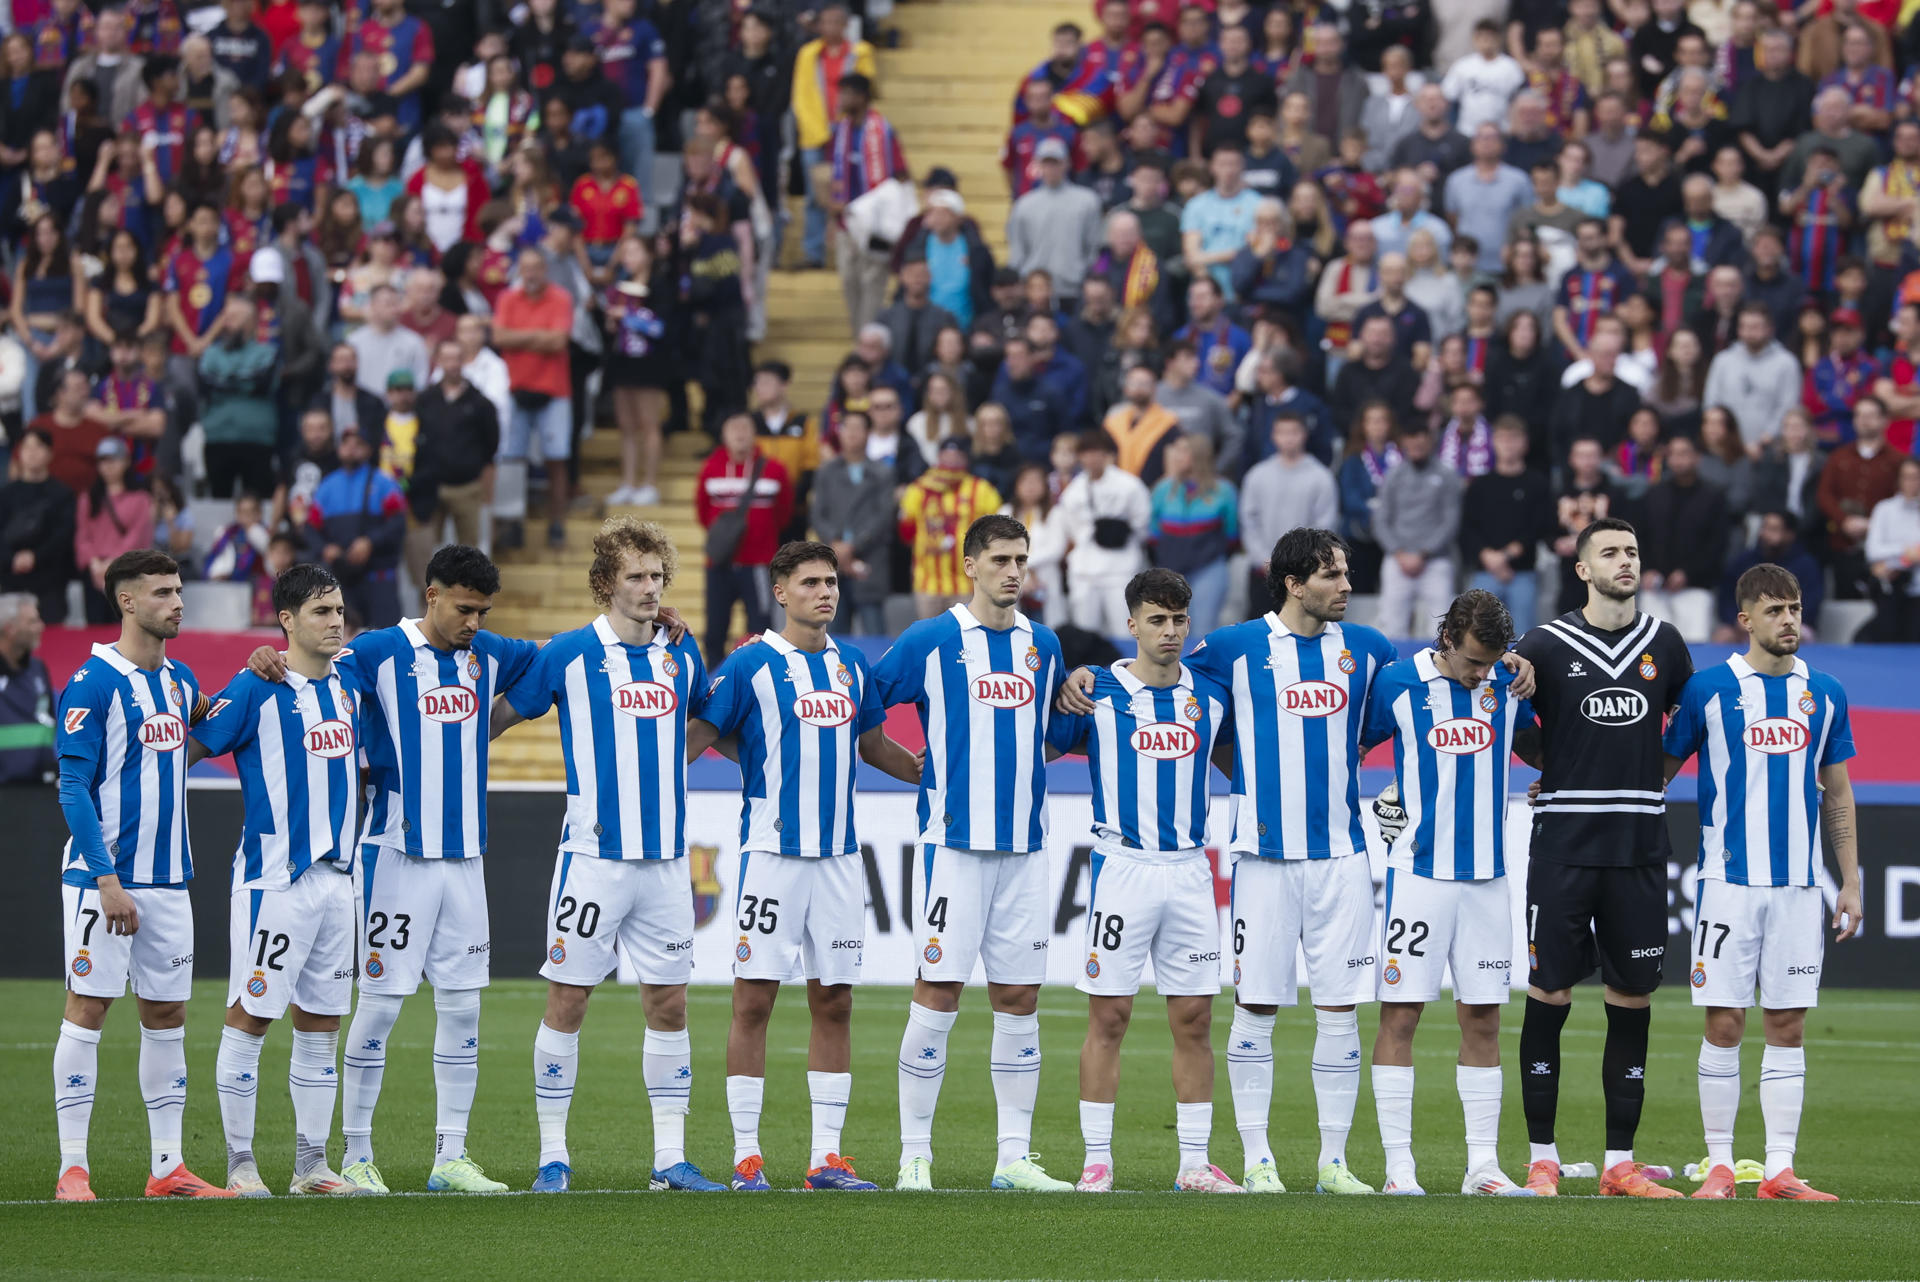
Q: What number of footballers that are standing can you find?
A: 11